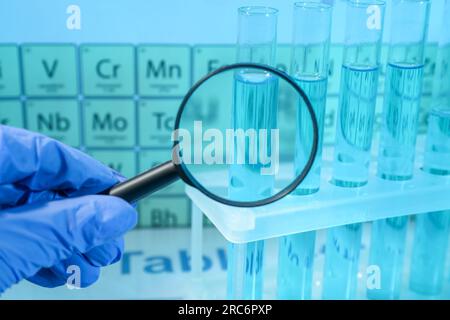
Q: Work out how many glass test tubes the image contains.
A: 5